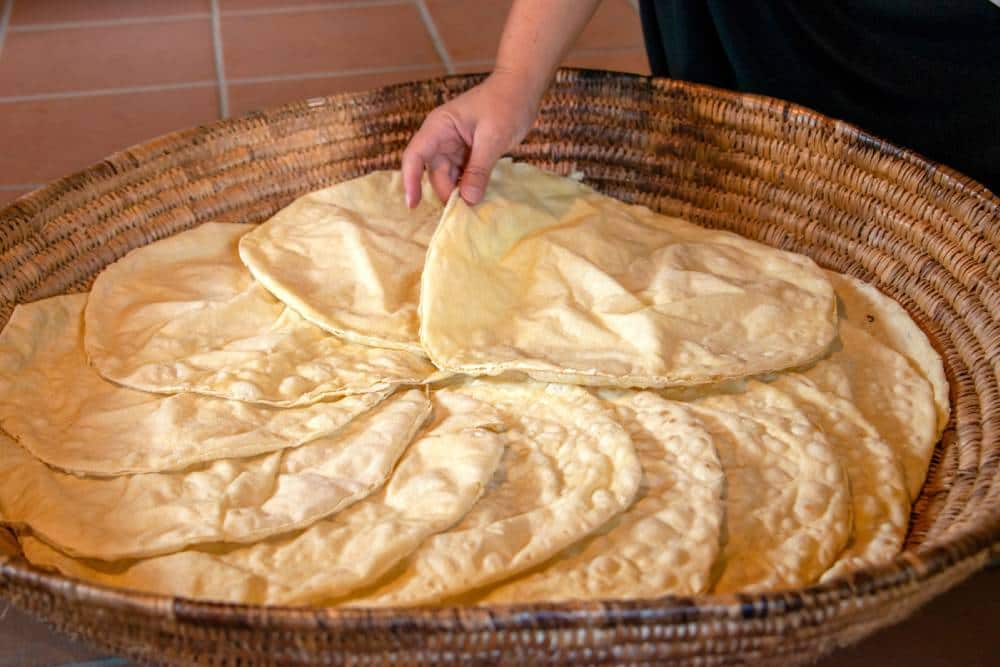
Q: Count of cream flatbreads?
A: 12